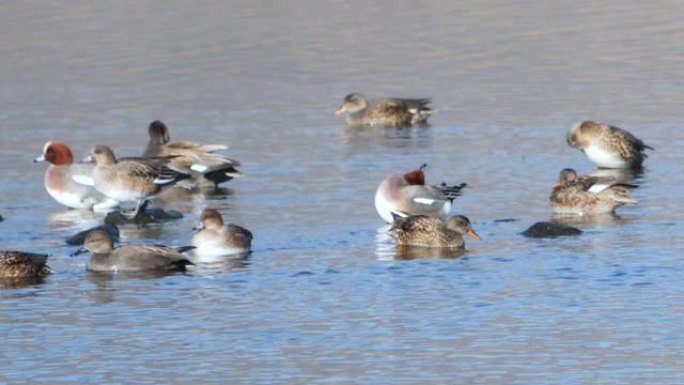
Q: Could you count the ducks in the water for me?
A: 11